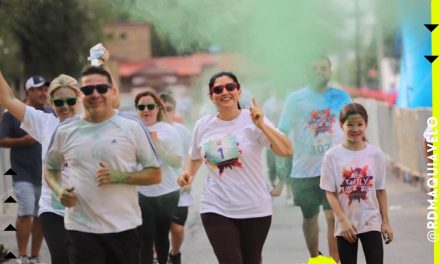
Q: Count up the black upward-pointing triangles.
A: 4